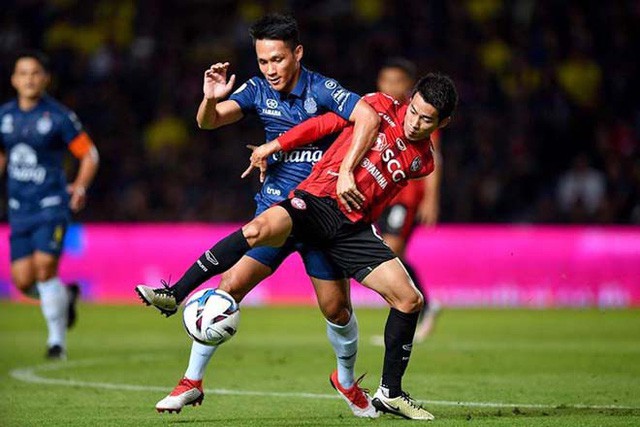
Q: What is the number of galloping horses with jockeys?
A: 0